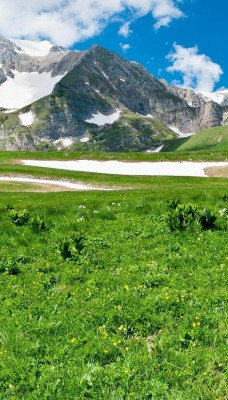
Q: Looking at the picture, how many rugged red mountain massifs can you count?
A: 0